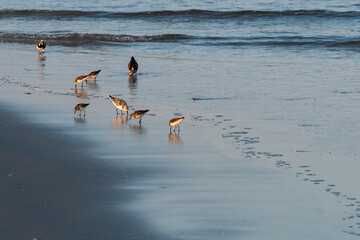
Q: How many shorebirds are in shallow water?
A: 8